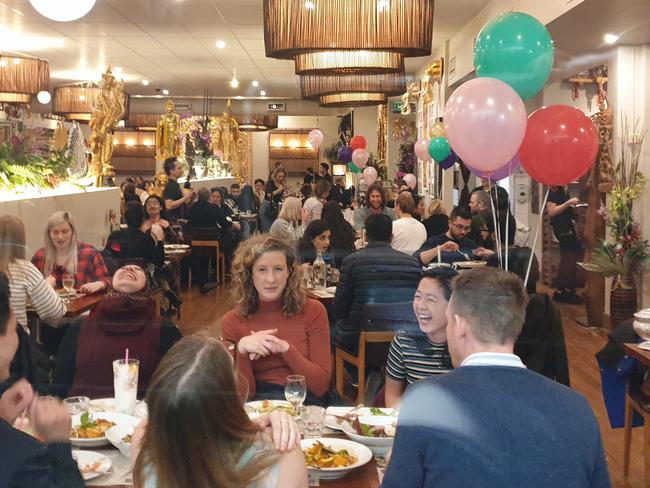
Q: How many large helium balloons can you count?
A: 4